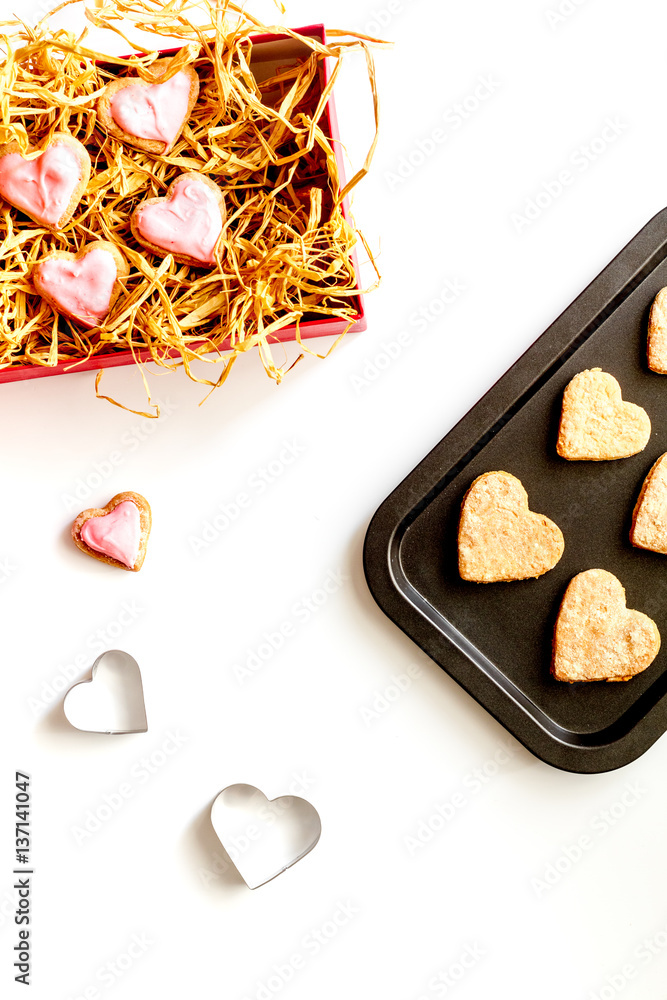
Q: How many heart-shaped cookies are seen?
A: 10